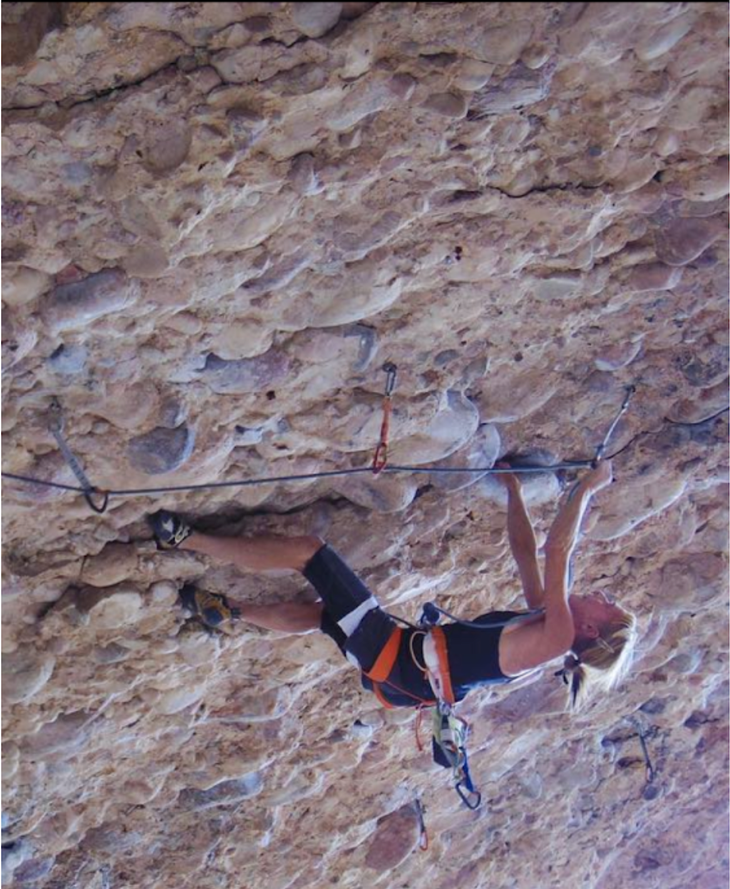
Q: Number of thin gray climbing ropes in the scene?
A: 1